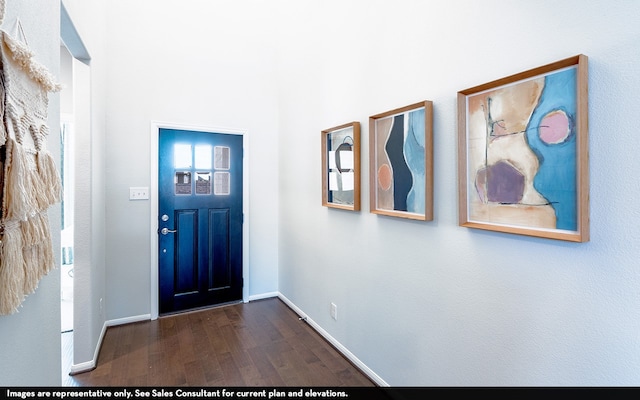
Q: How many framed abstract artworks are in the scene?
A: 3